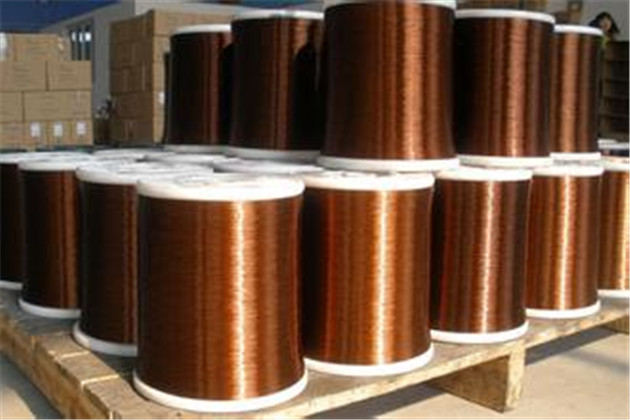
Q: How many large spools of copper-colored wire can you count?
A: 13